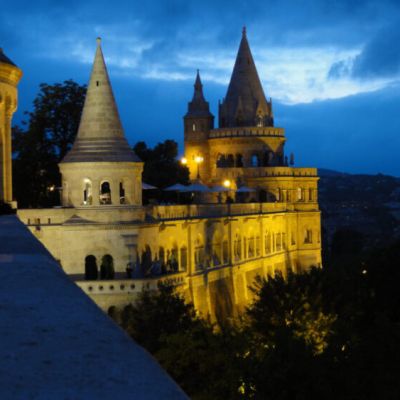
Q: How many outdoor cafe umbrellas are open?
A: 5